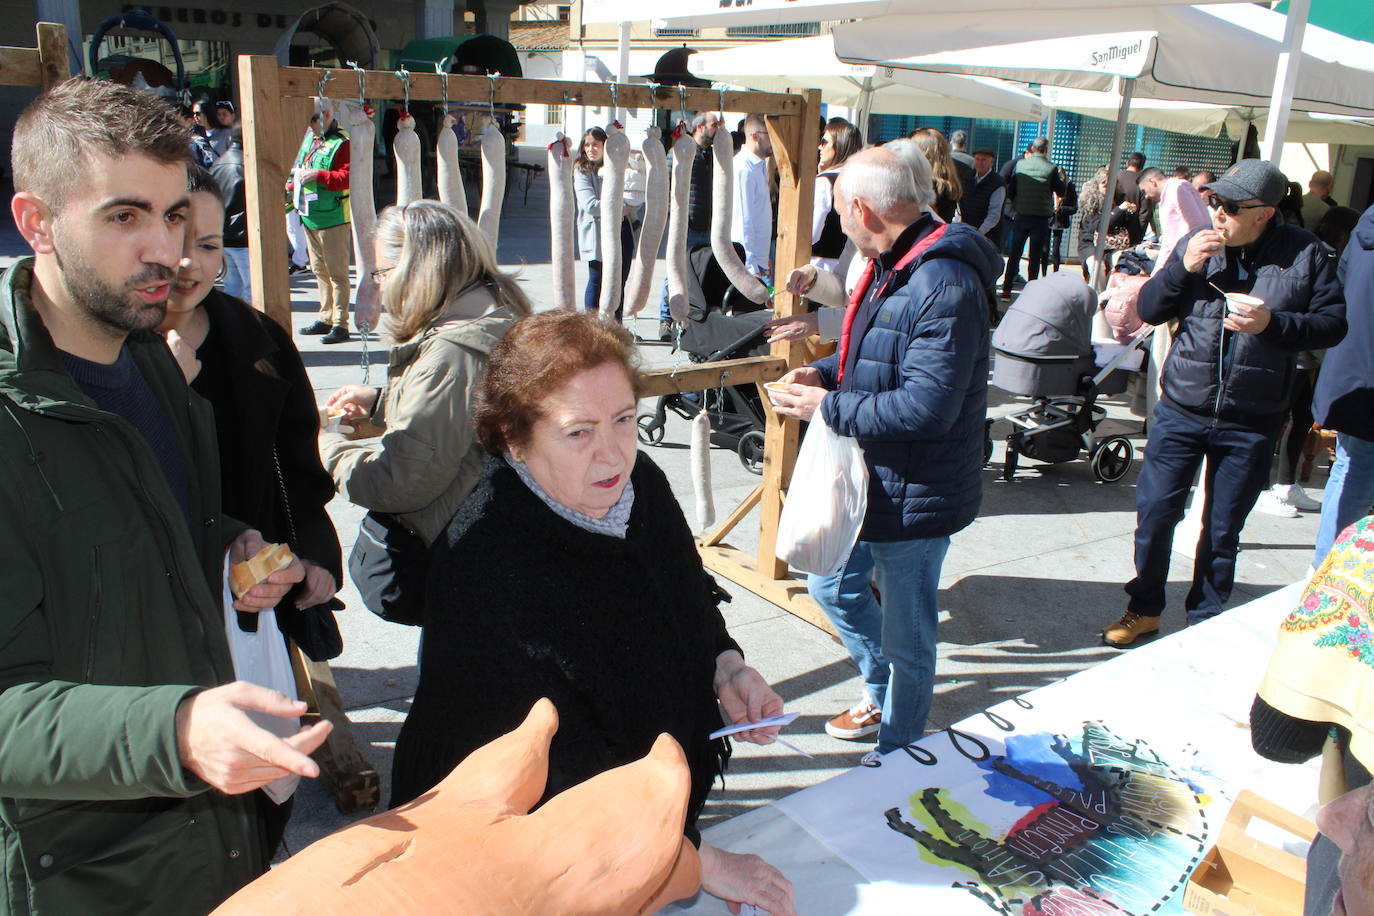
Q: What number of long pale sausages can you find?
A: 10